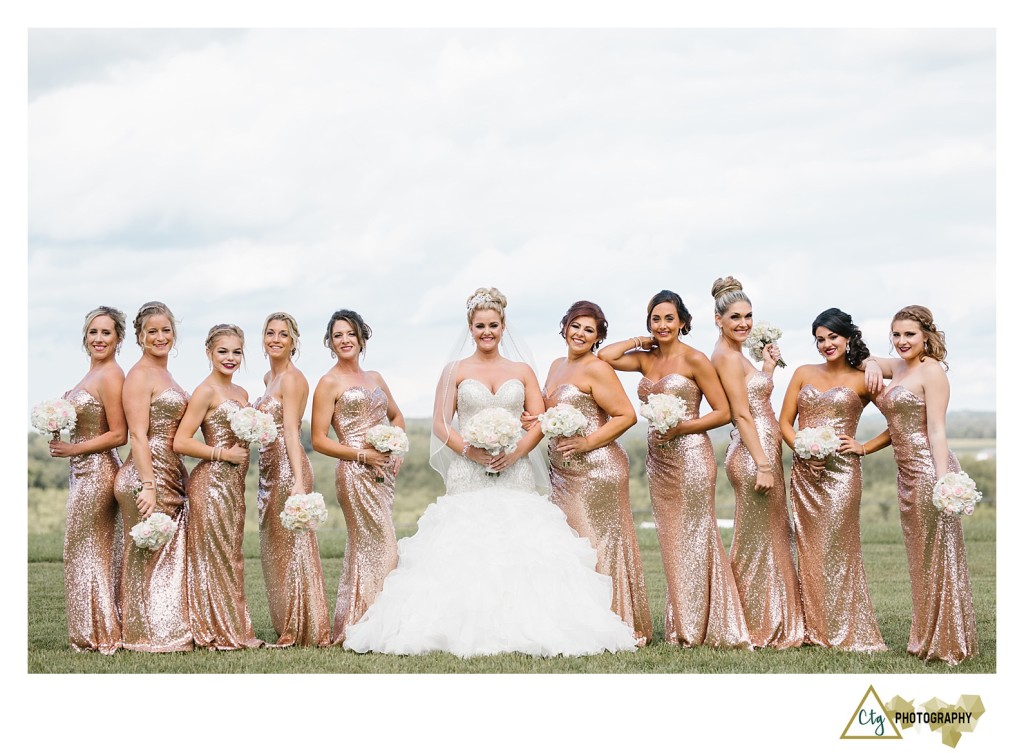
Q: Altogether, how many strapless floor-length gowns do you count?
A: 11